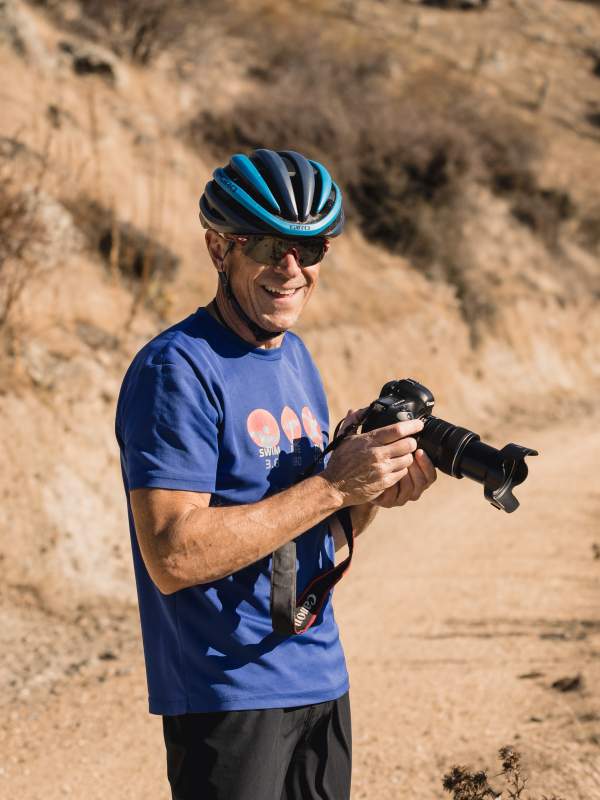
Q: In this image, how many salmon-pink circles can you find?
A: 3